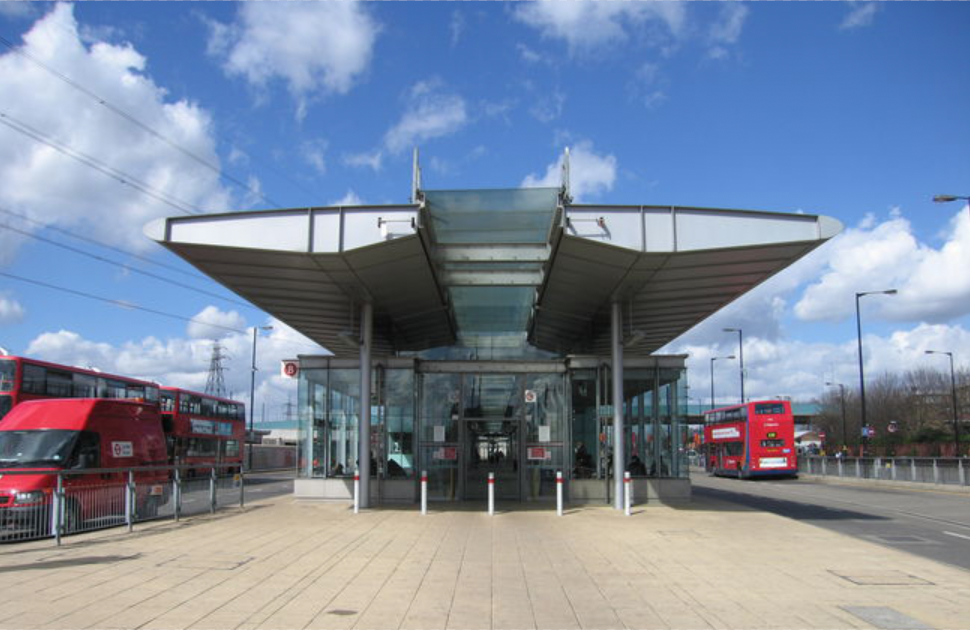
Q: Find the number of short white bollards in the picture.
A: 5